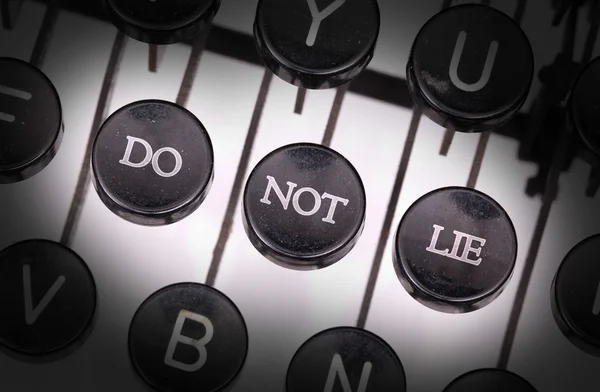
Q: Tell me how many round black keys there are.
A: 13